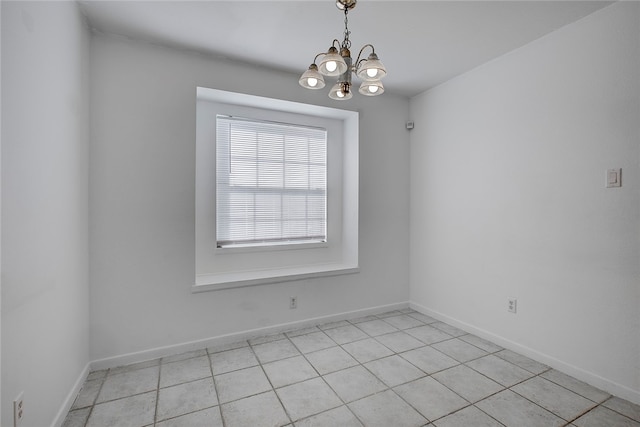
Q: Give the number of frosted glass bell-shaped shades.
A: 5